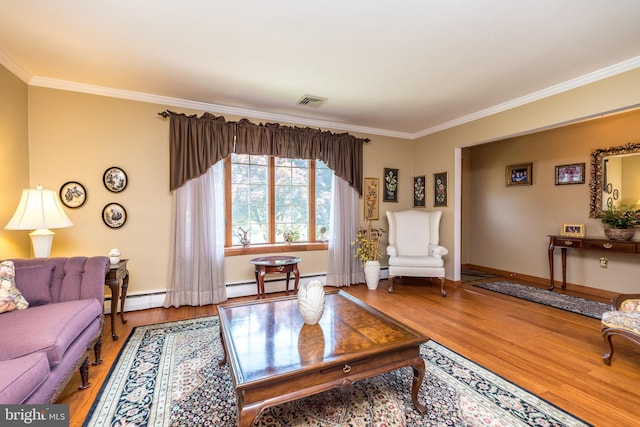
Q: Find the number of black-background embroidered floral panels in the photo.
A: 3